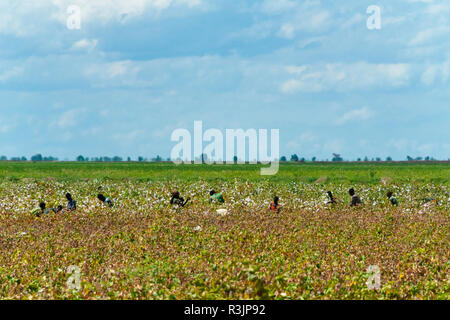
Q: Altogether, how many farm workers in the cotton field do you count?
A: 10